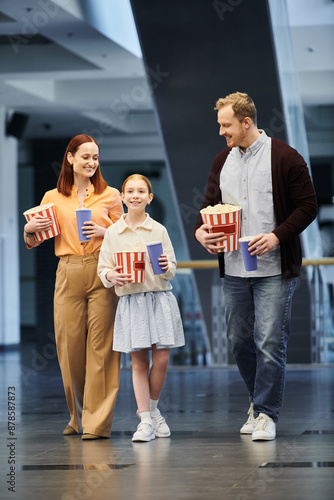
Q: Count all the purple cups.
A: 3